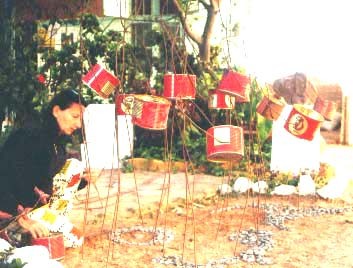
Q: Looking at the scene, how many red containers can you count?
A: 11